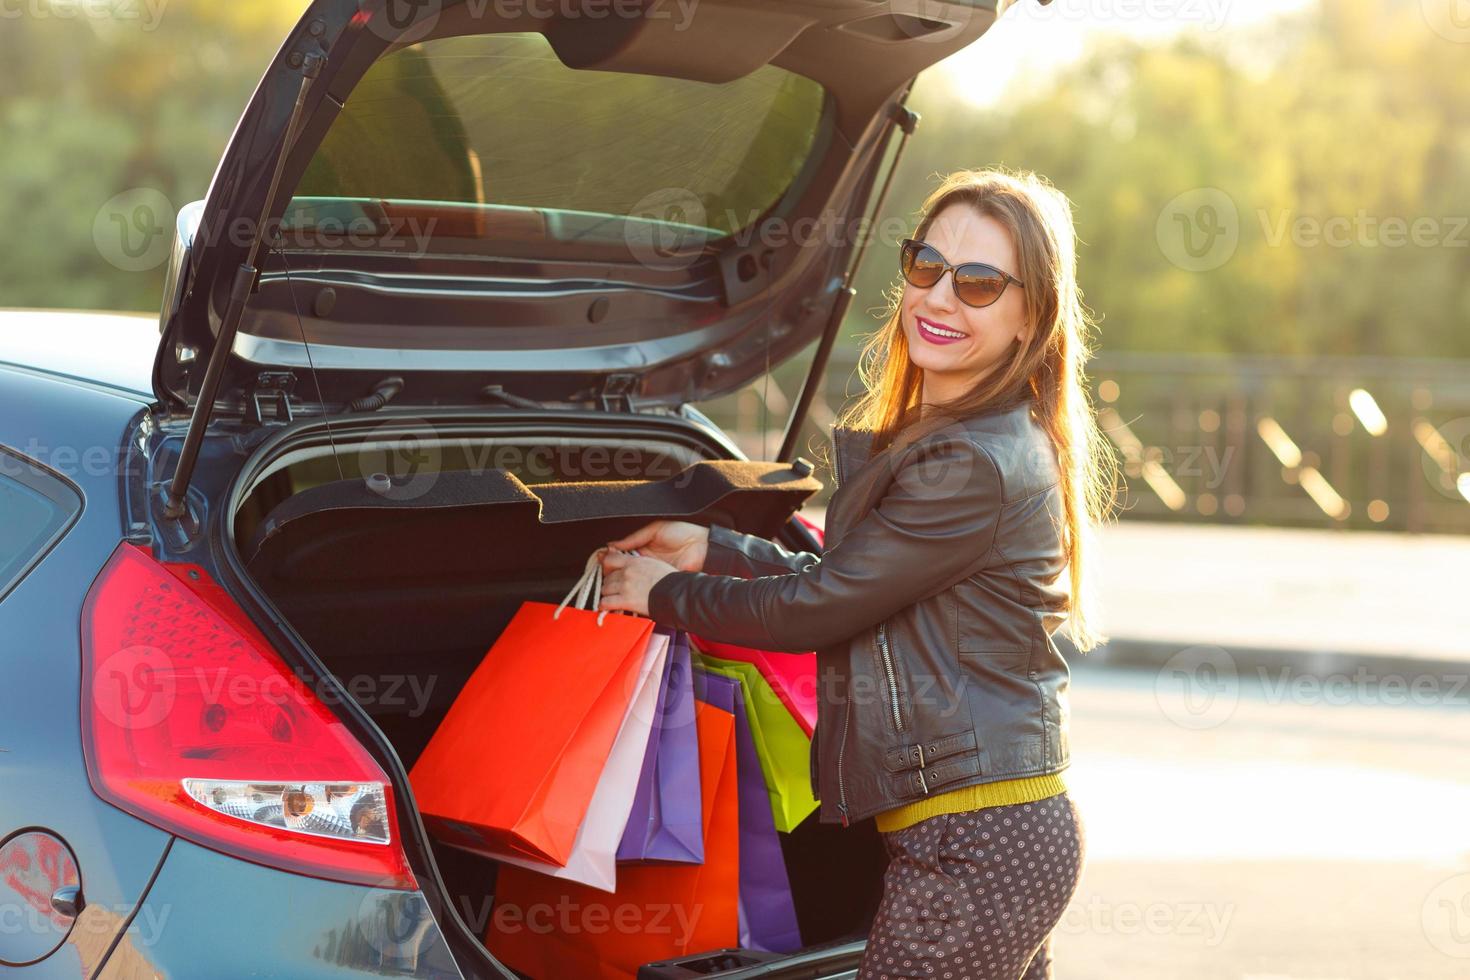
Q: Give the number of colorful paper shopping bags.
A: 7